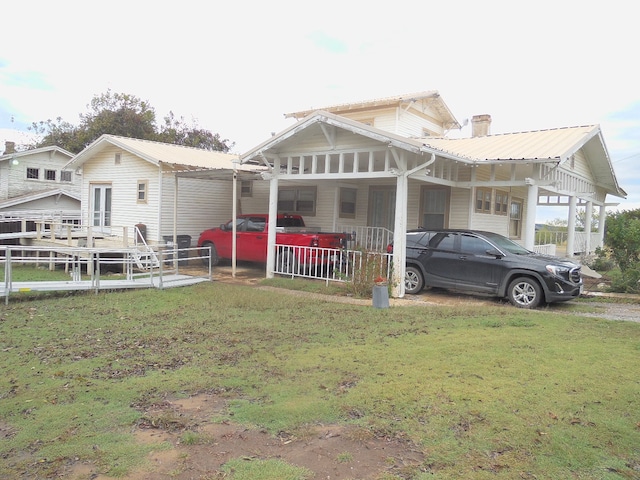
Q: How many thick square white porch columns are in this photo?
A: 6